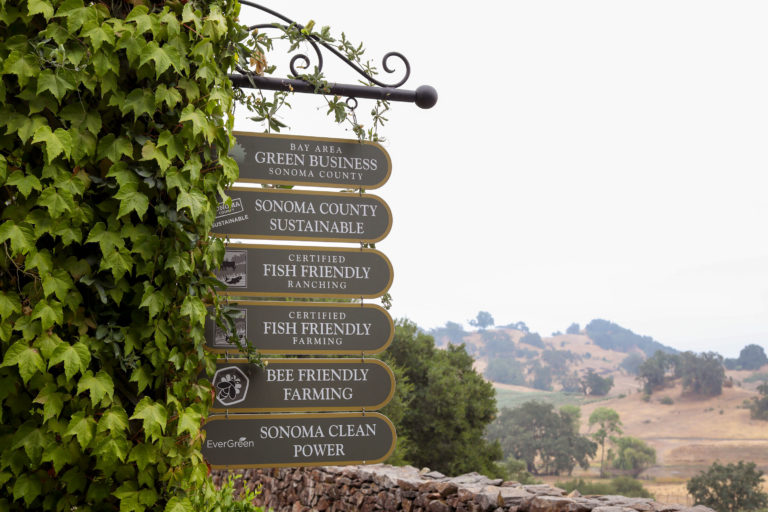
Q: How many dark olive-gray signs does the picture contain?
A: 6